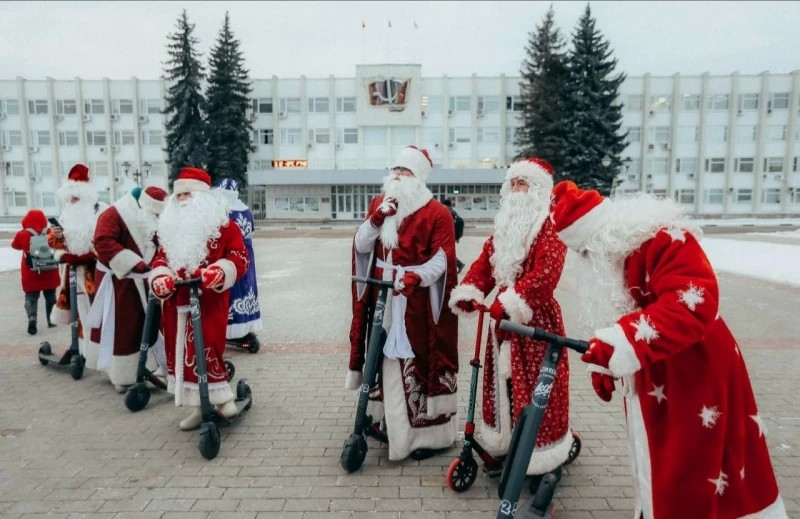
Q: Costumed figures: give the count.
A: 7